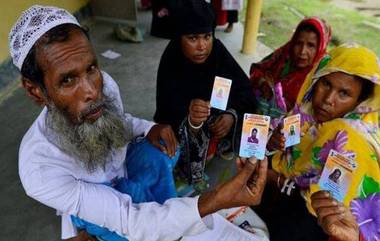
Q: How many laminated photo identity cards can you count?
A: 4